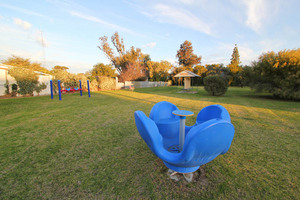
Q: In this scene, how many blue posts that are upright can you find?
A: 4